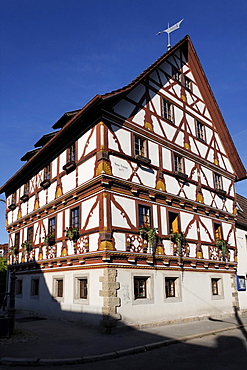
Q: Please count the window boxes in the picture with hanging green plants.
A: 7